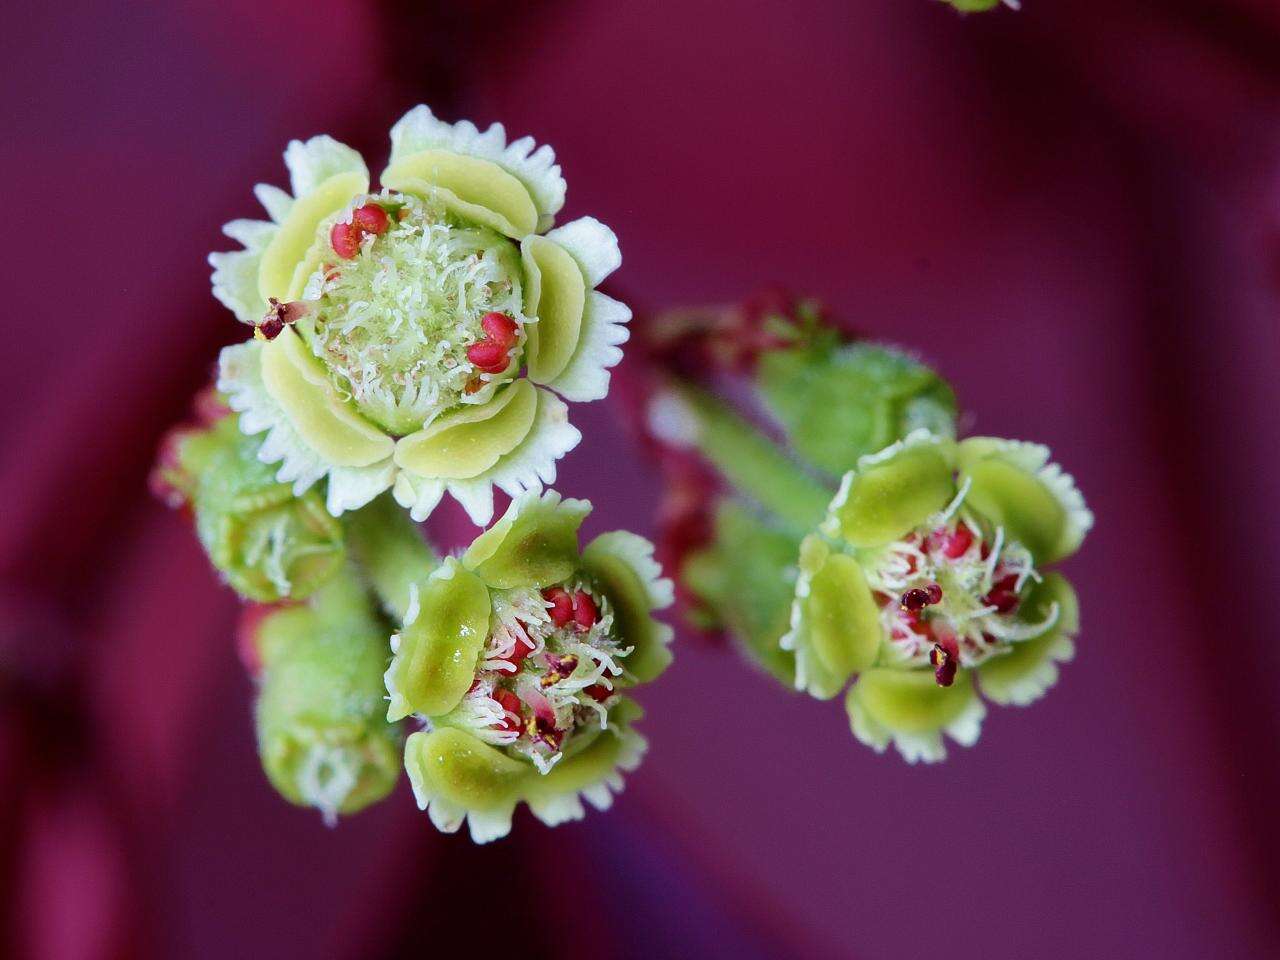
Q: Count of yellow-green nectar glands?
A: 15